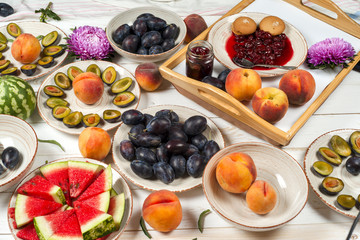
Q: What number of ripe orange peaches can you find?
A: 11